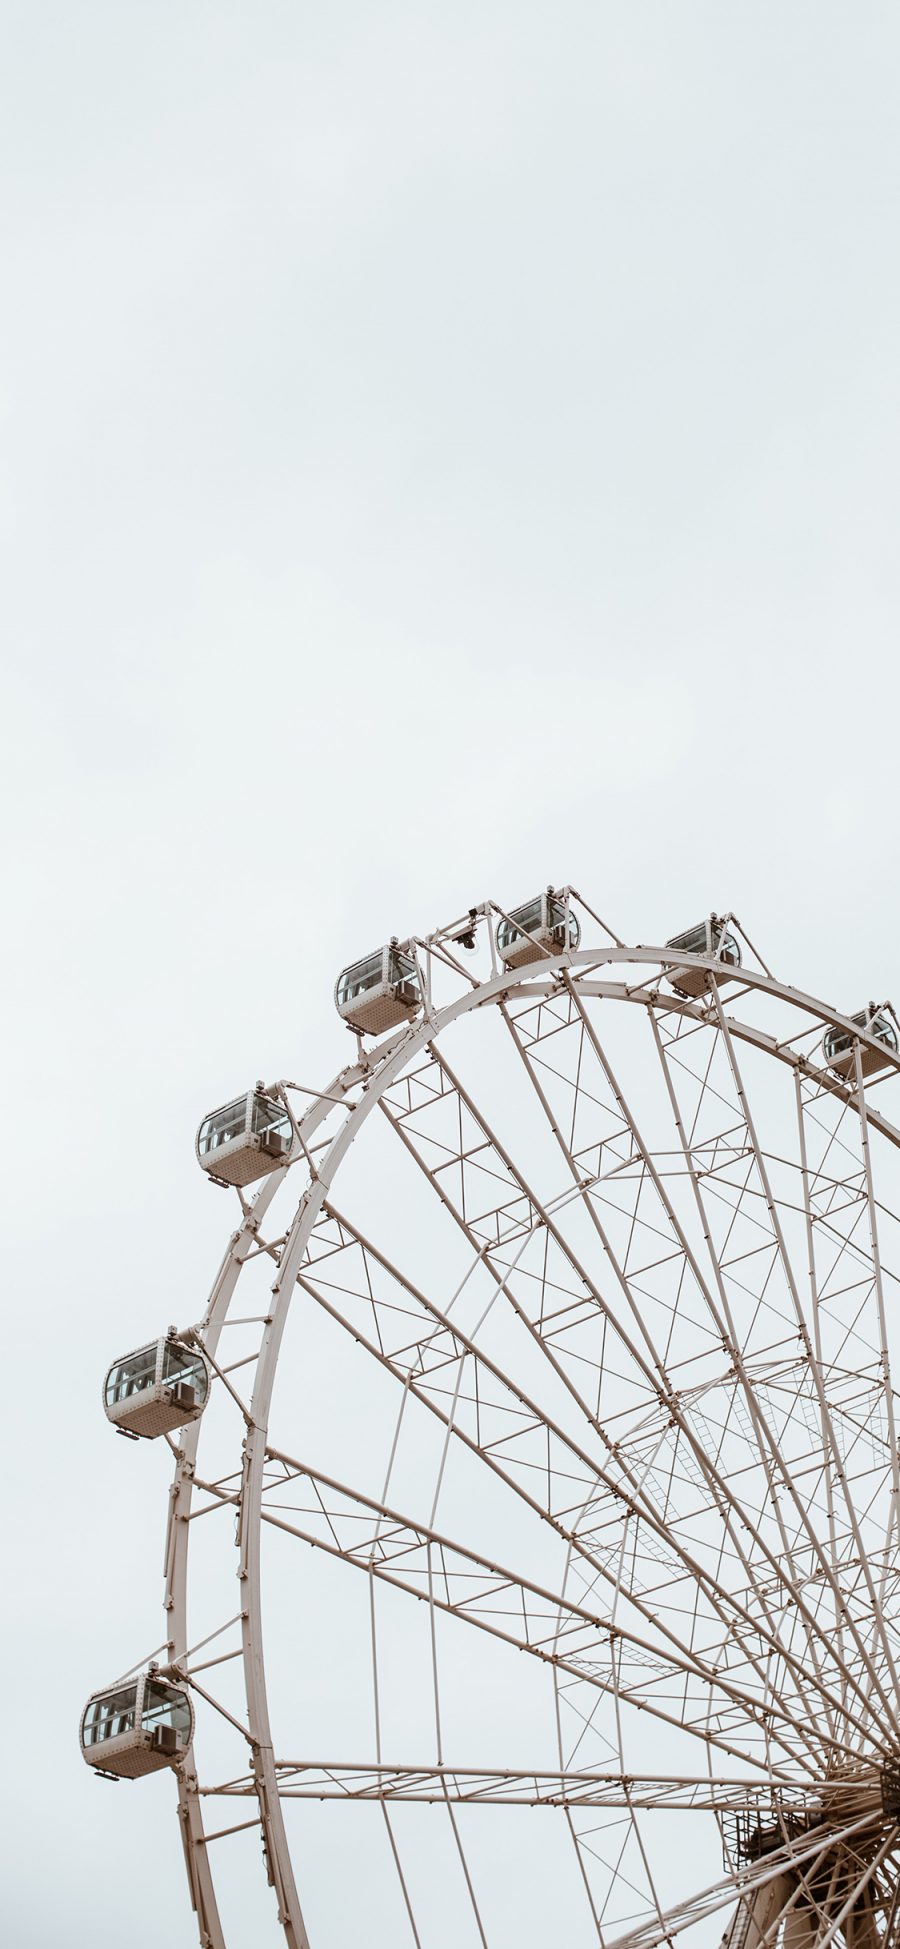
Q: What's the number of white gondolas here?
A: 7